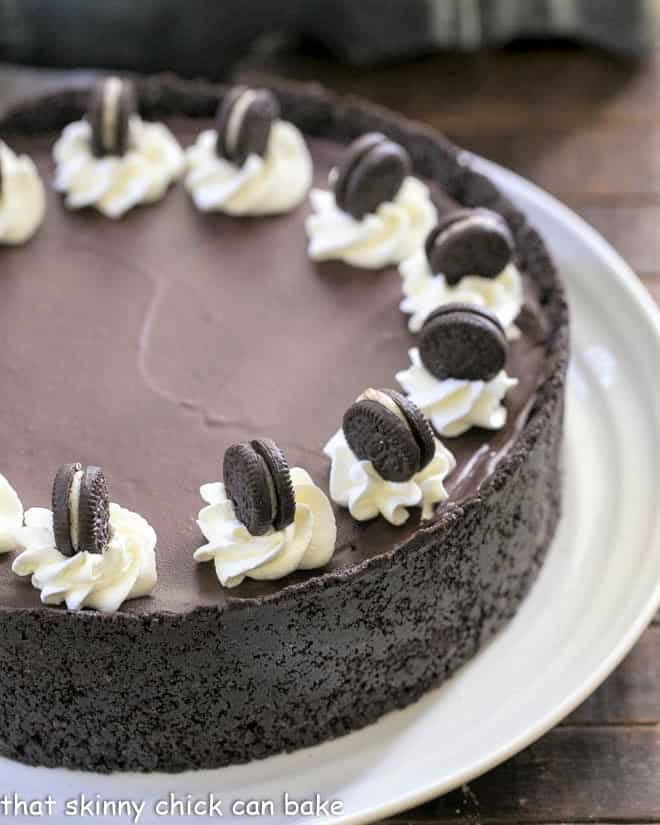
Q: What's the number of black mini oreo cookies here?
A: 8